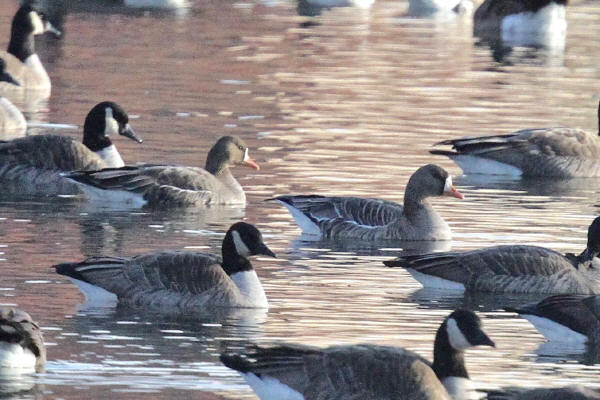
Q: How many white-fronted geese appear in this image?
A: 2